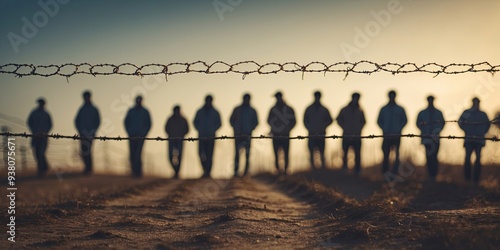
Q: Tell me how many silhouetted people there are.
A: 12